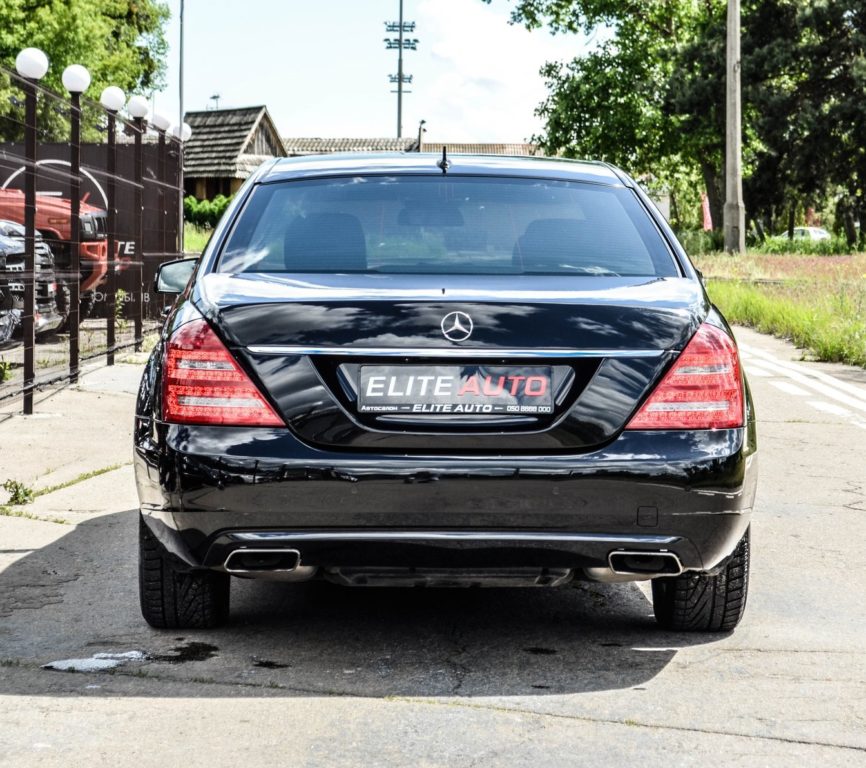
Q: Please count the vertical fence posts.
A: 6